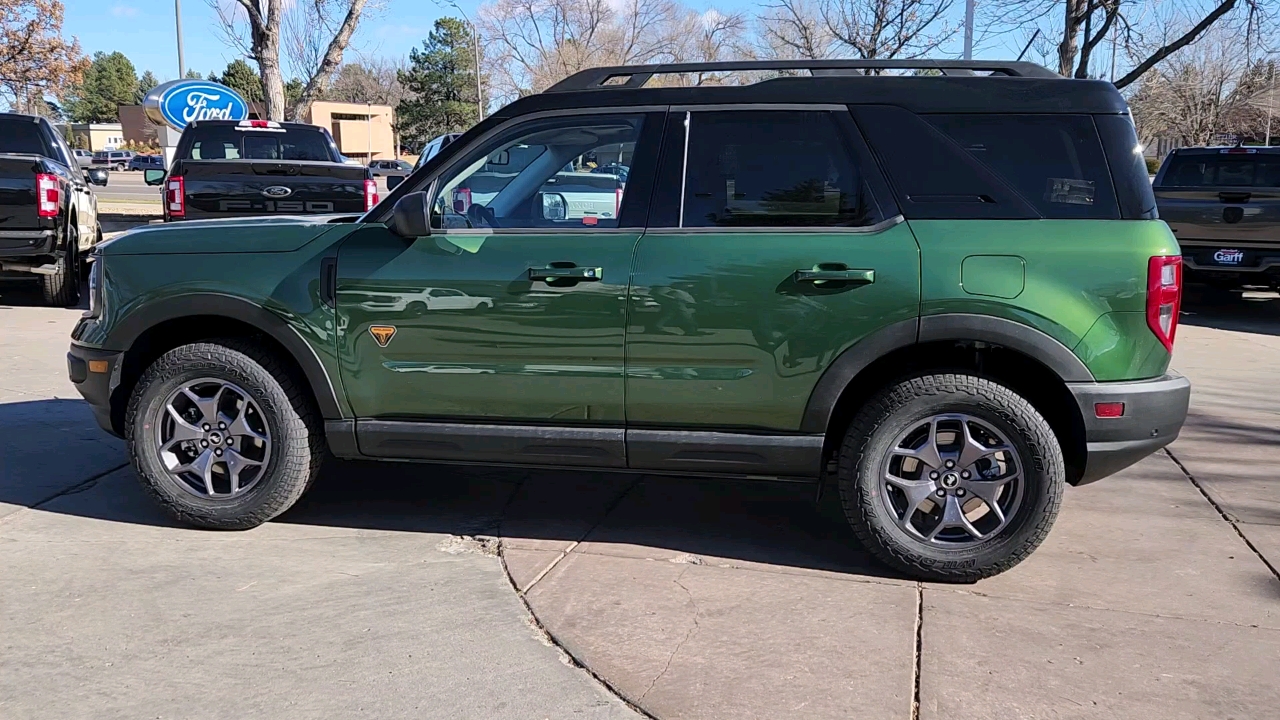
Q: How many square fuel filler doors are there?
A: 1